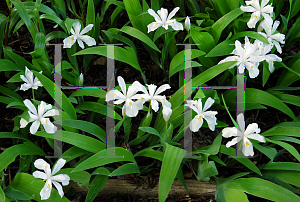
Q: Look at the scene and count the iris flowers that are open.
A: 13